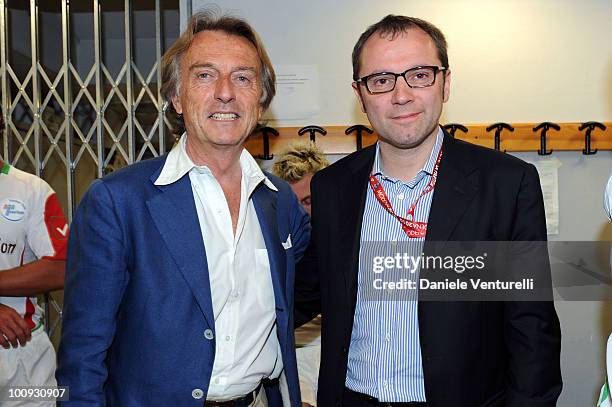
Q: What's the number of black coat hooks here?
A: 7